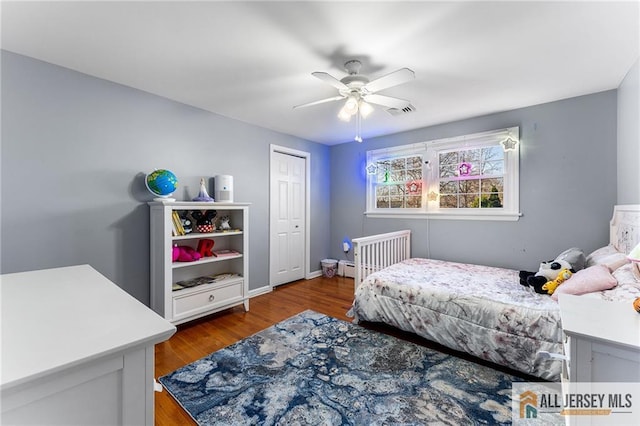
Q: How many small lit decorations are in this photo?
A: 6